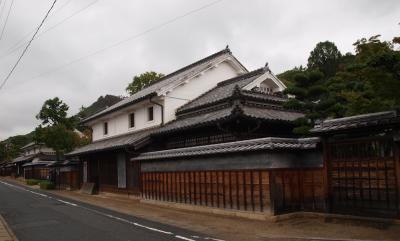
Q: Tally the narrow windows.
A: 3